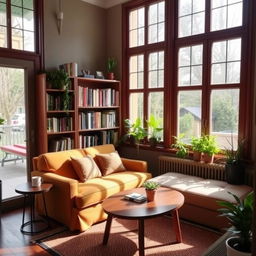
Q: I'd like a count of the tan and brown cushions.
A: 2